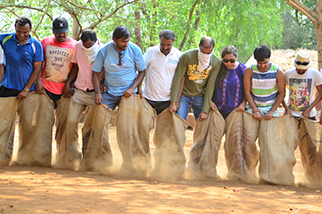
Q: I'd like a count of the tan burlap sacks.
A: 10